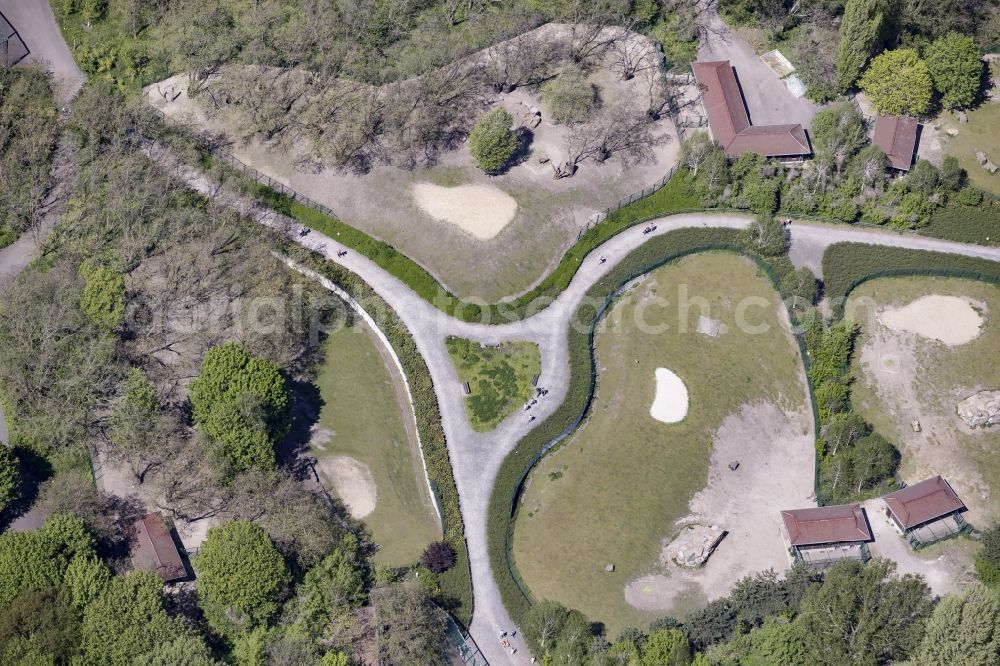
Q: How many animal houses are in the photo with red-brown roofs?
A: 5